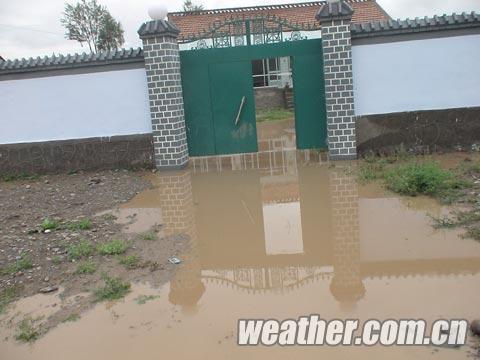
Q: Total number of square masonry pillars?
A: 2